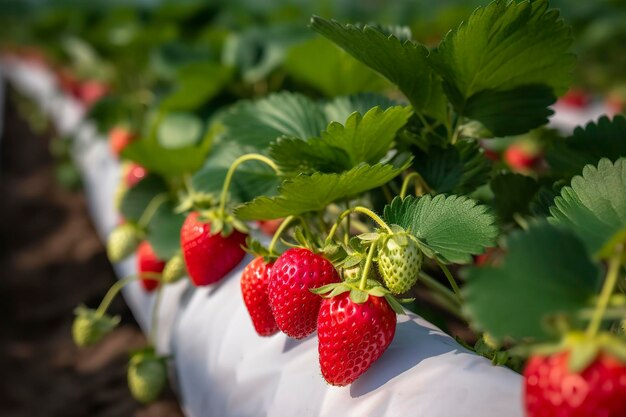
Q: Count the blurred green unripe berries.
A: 4